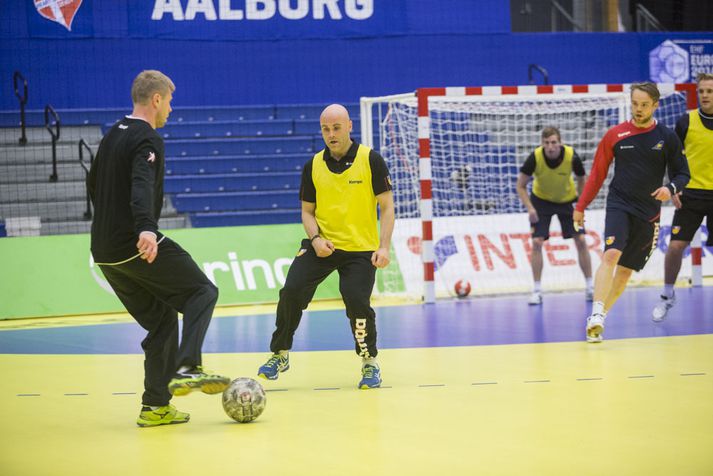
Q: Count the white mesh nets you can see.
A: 1